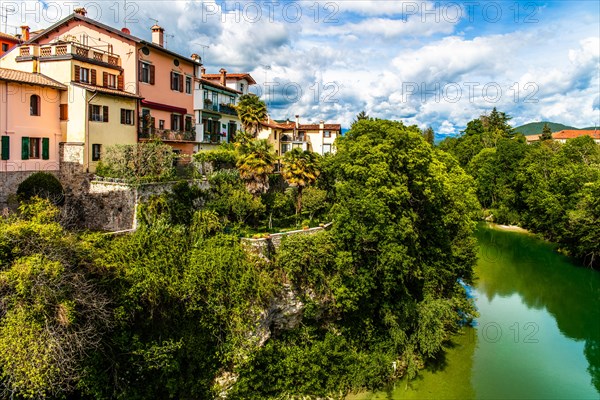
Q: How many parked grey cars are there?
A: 0